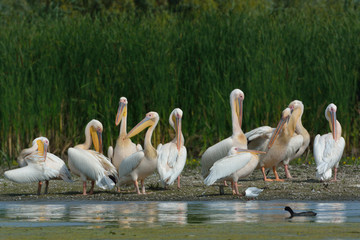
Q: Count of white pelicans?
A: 10